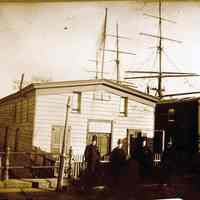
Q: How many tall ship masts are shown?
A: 3